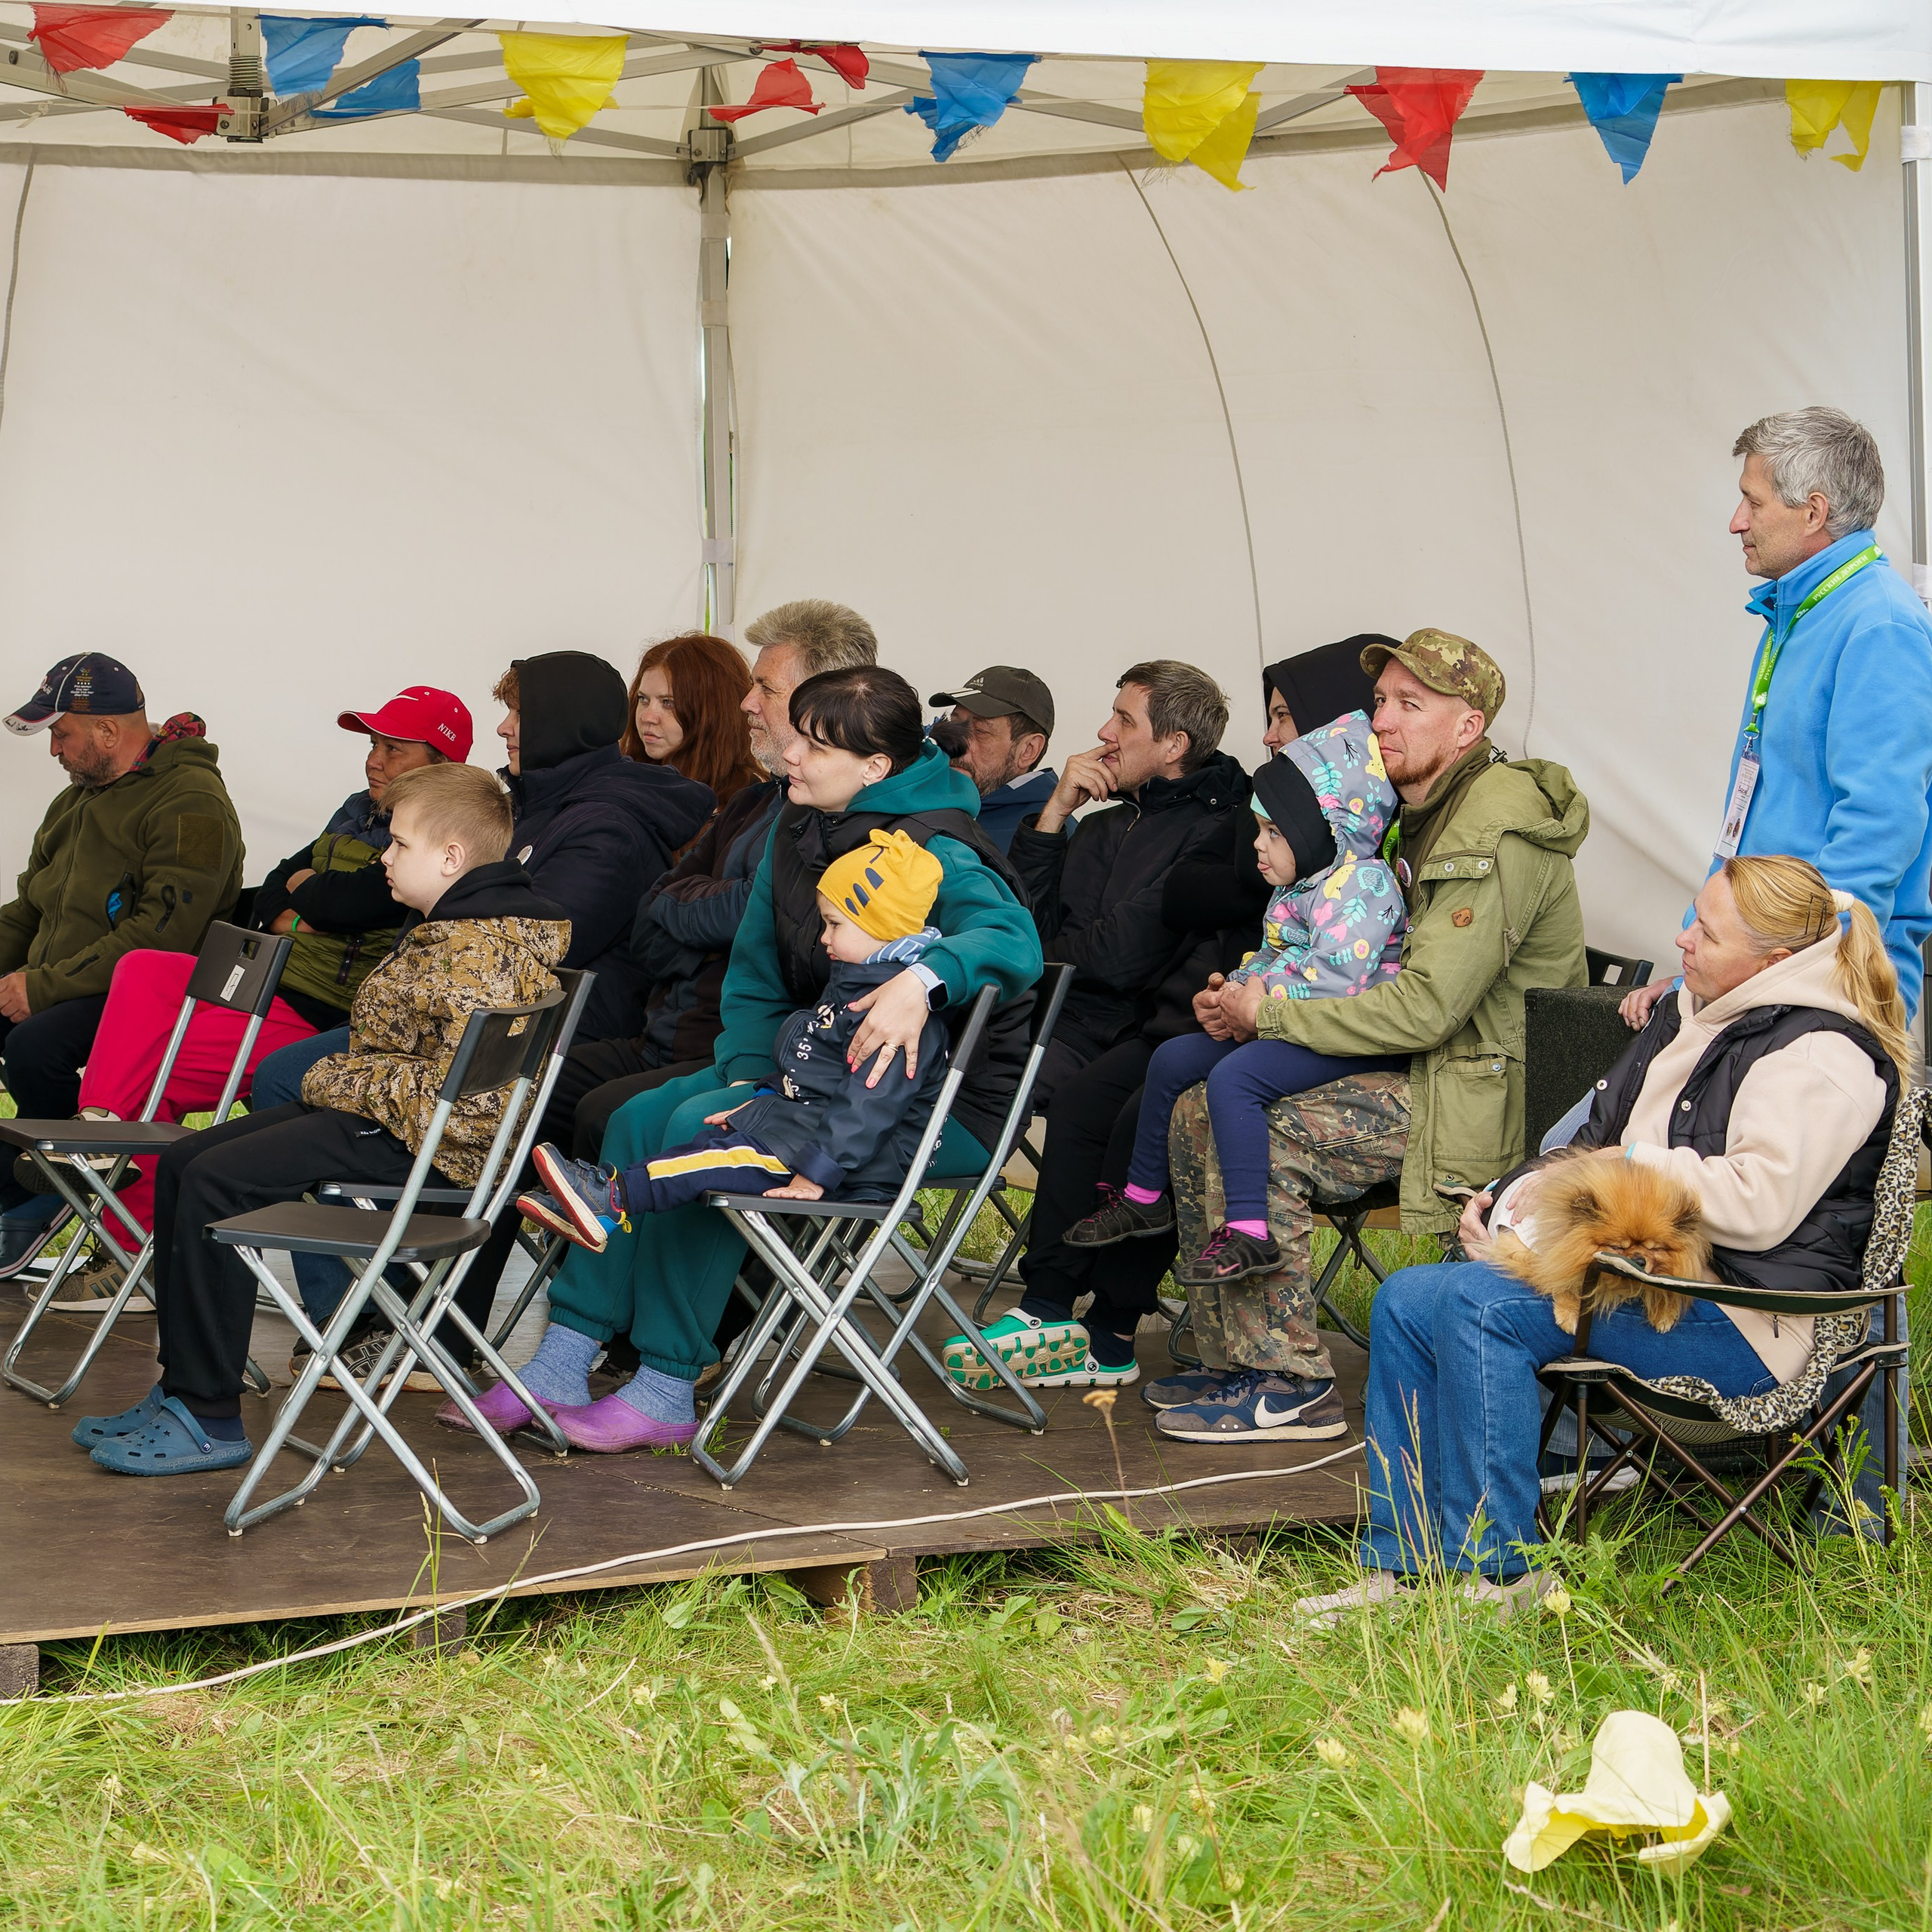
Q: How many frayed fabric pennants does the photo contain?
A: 12